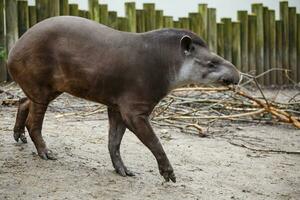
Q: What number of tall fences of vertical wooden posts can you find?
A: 1